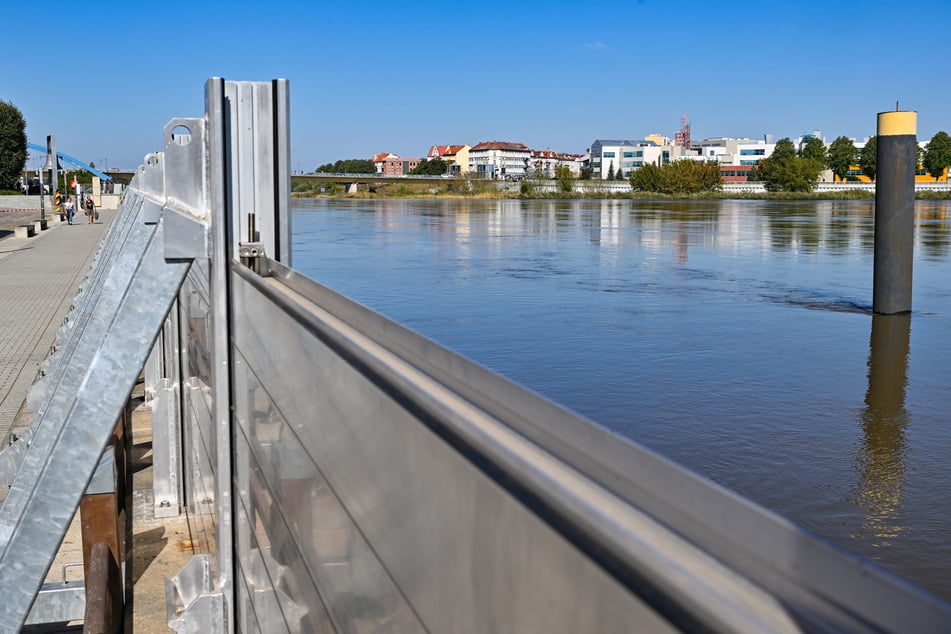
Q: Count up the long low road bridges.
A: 1